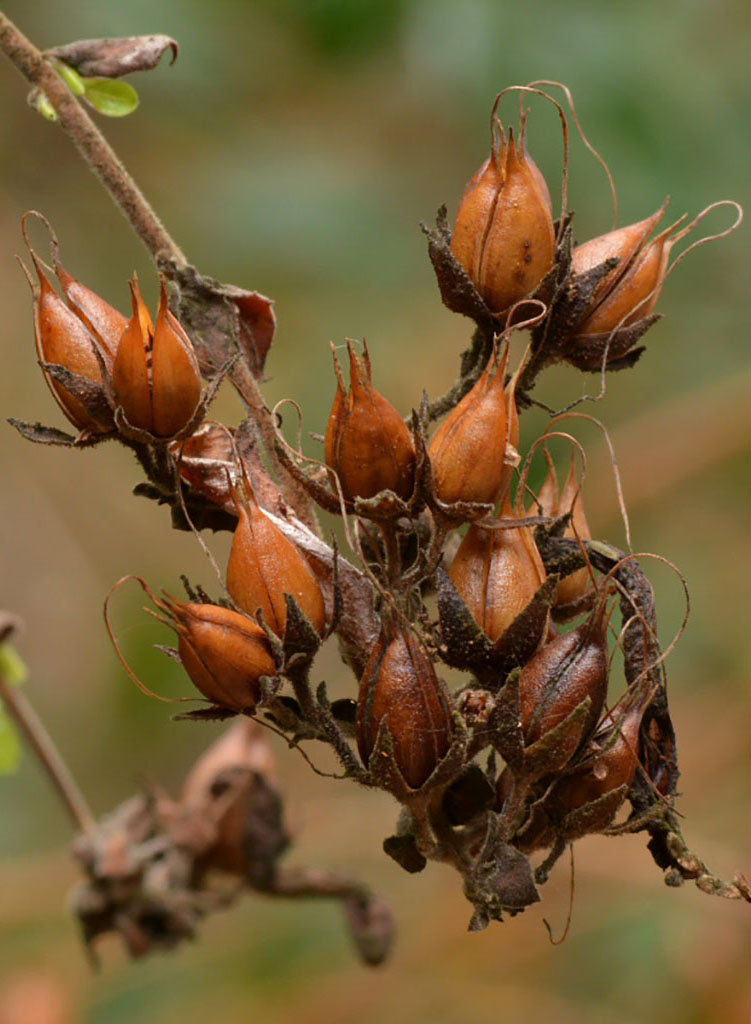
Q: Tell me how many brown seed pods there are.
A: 13